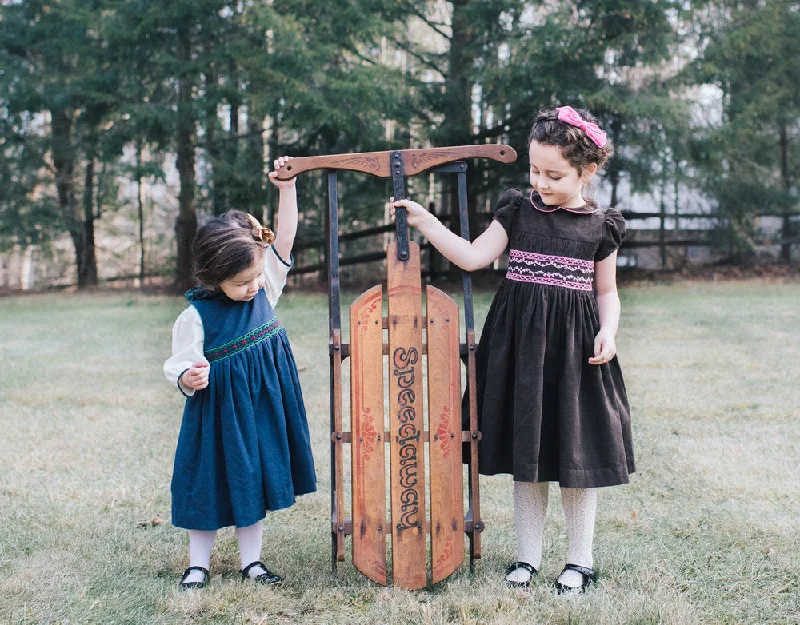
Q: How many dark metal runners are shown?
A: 2